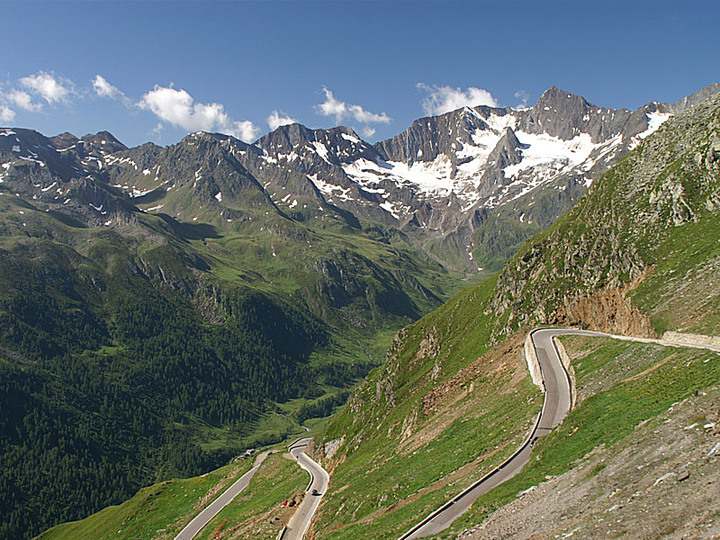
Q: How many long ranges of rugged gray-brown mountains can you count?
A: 1